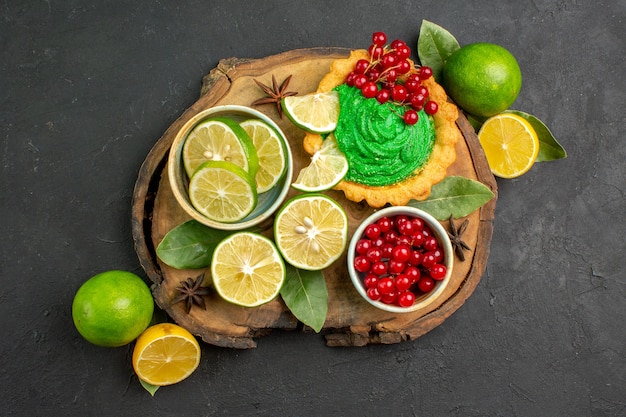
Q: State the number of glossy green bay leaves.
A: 6